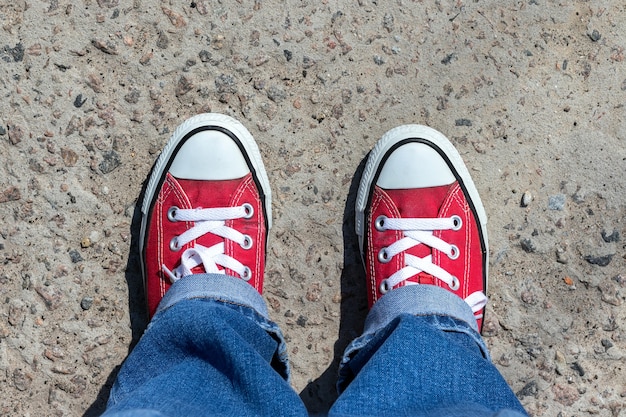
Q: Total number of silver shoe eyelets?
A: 12